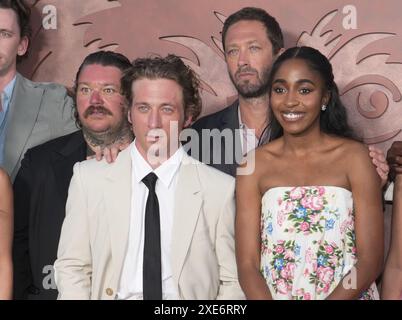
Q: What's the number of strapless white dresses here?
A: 1